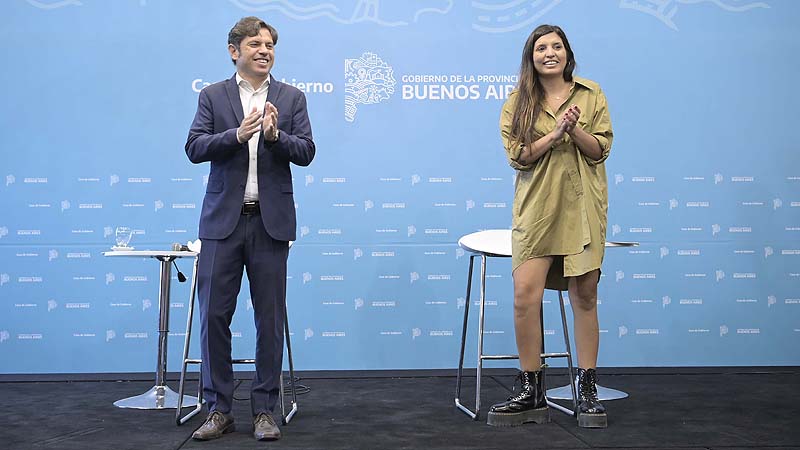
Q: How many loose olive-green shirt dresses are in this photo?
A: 1